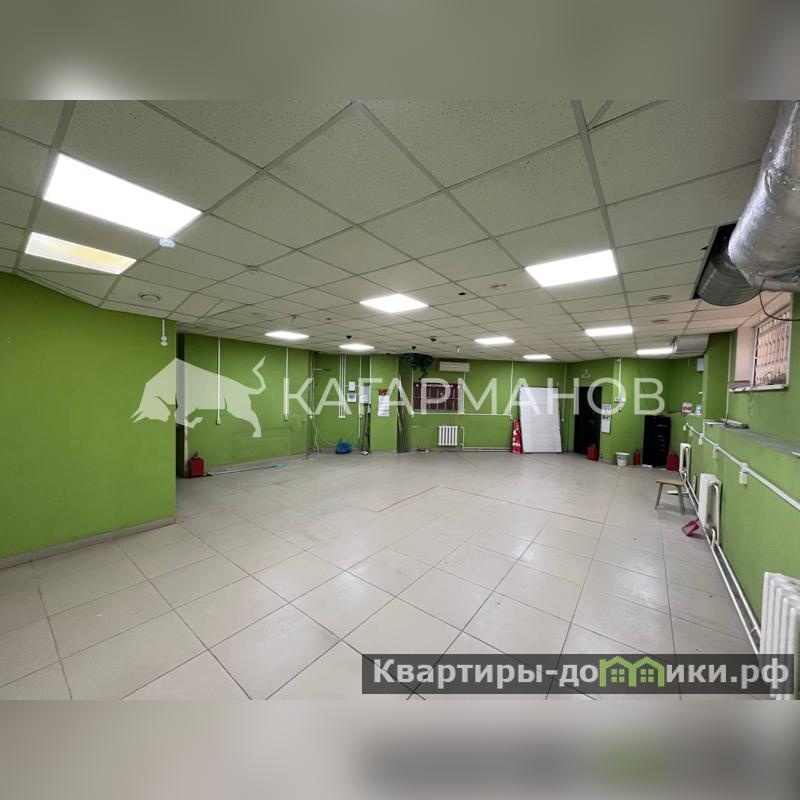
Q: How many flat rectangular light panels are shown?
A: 10